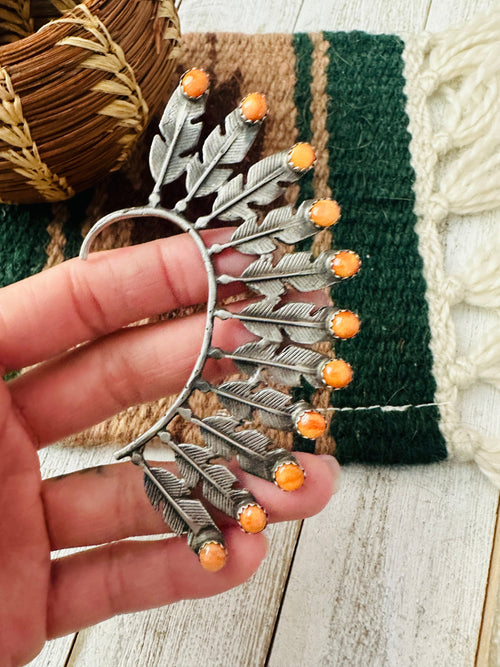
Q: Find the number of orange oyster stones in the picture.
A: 11